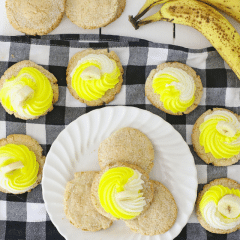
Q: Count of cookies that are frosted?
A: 7